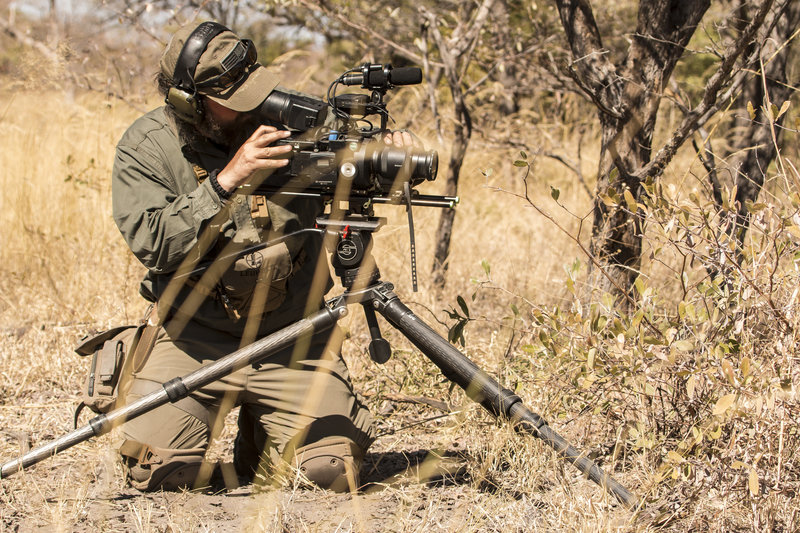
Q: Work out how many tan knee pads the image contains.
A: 2